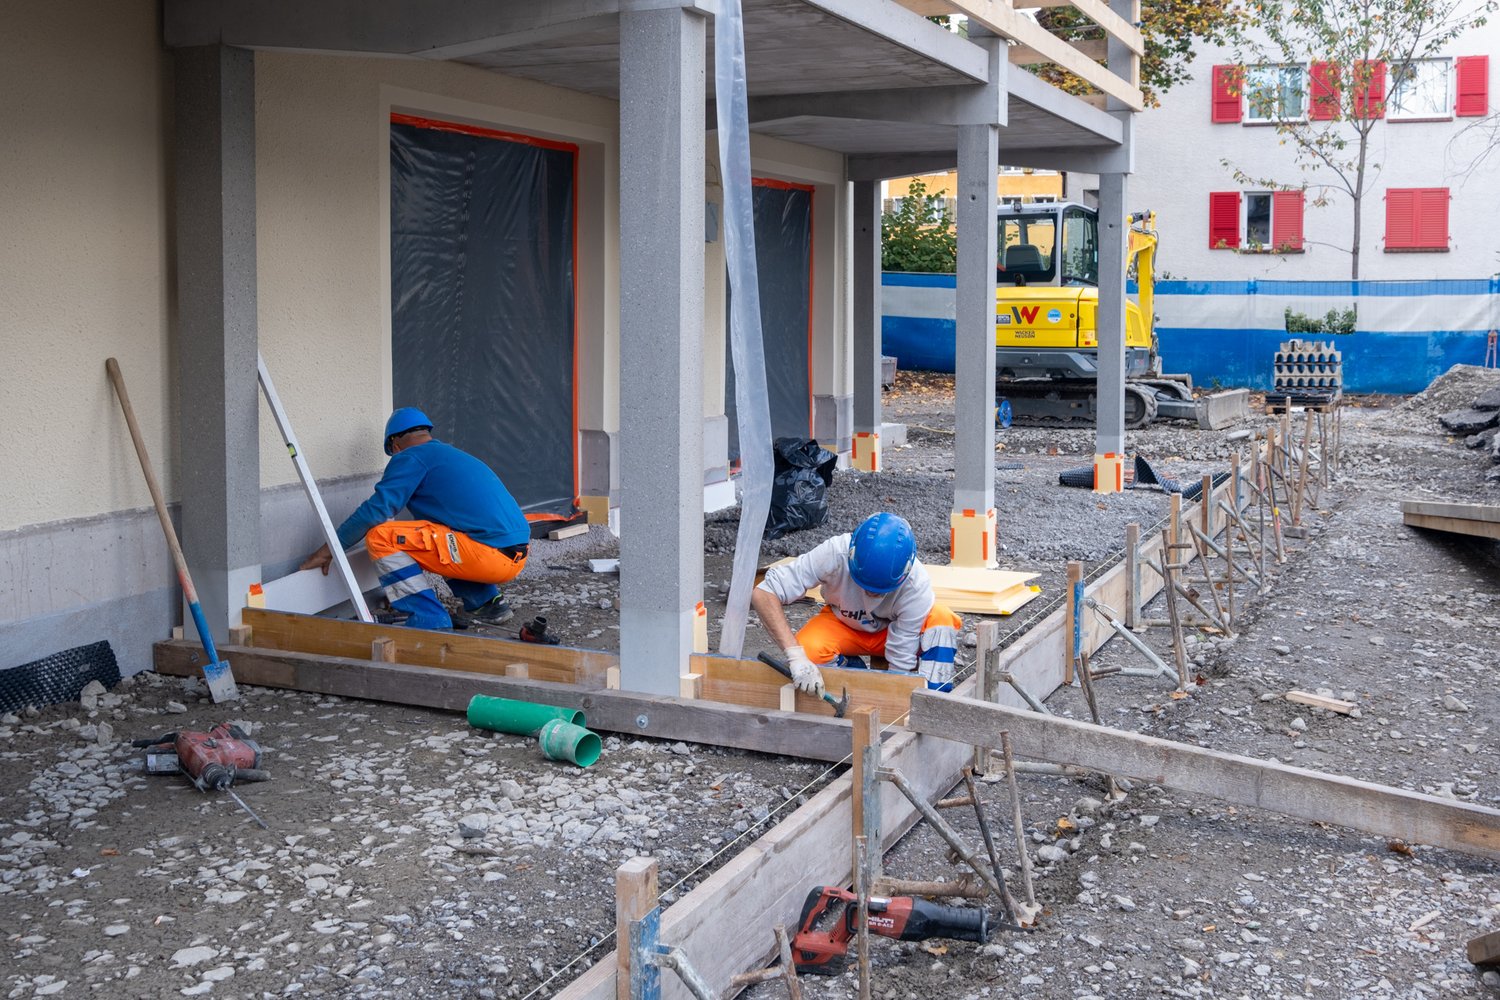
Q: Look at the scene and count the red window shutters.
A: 8